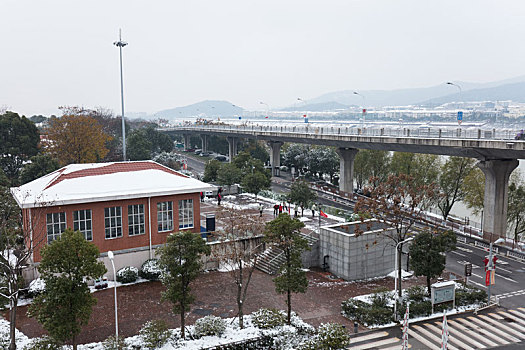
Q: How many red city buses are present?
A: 0